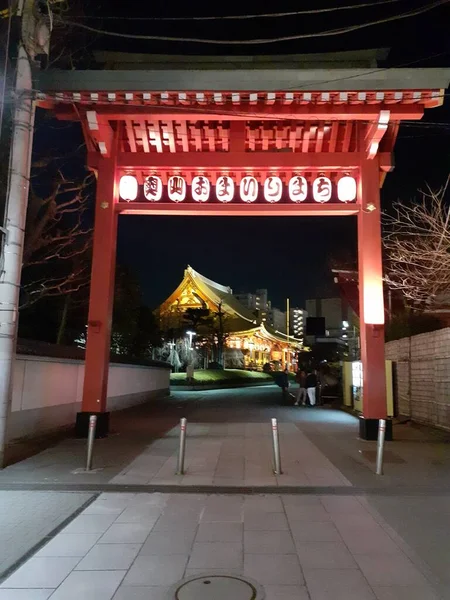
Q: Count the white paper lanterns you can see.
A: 10